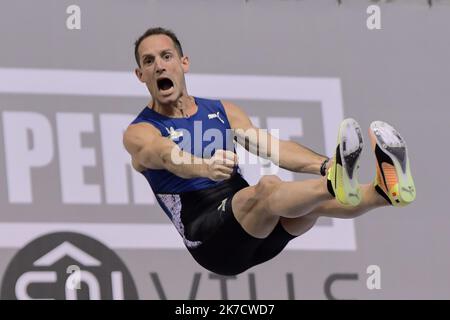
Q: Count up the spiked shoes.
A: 2